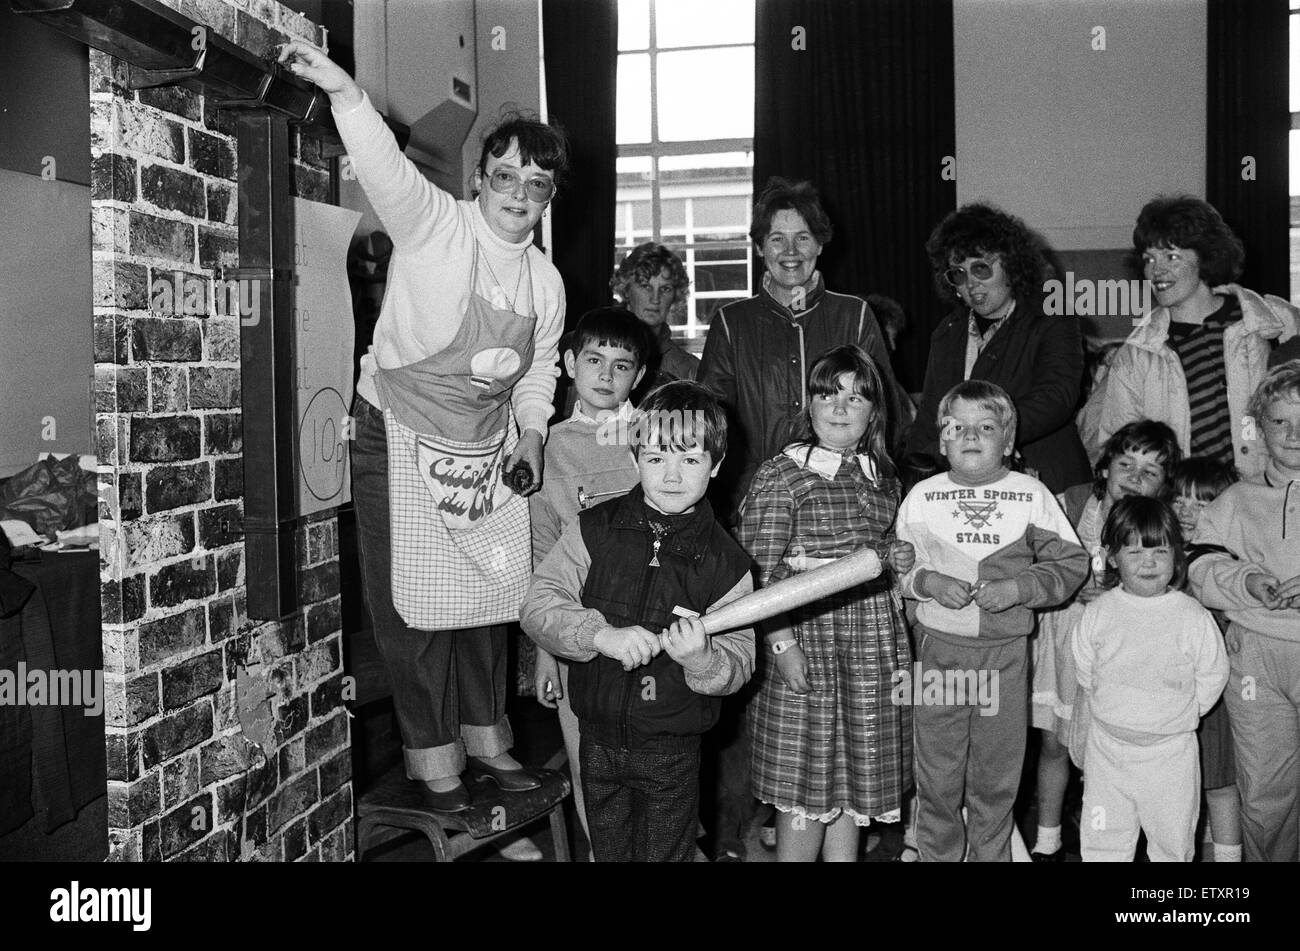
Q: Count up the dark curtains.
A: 3